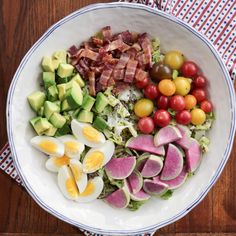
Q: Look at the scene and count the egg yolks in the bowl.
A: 8